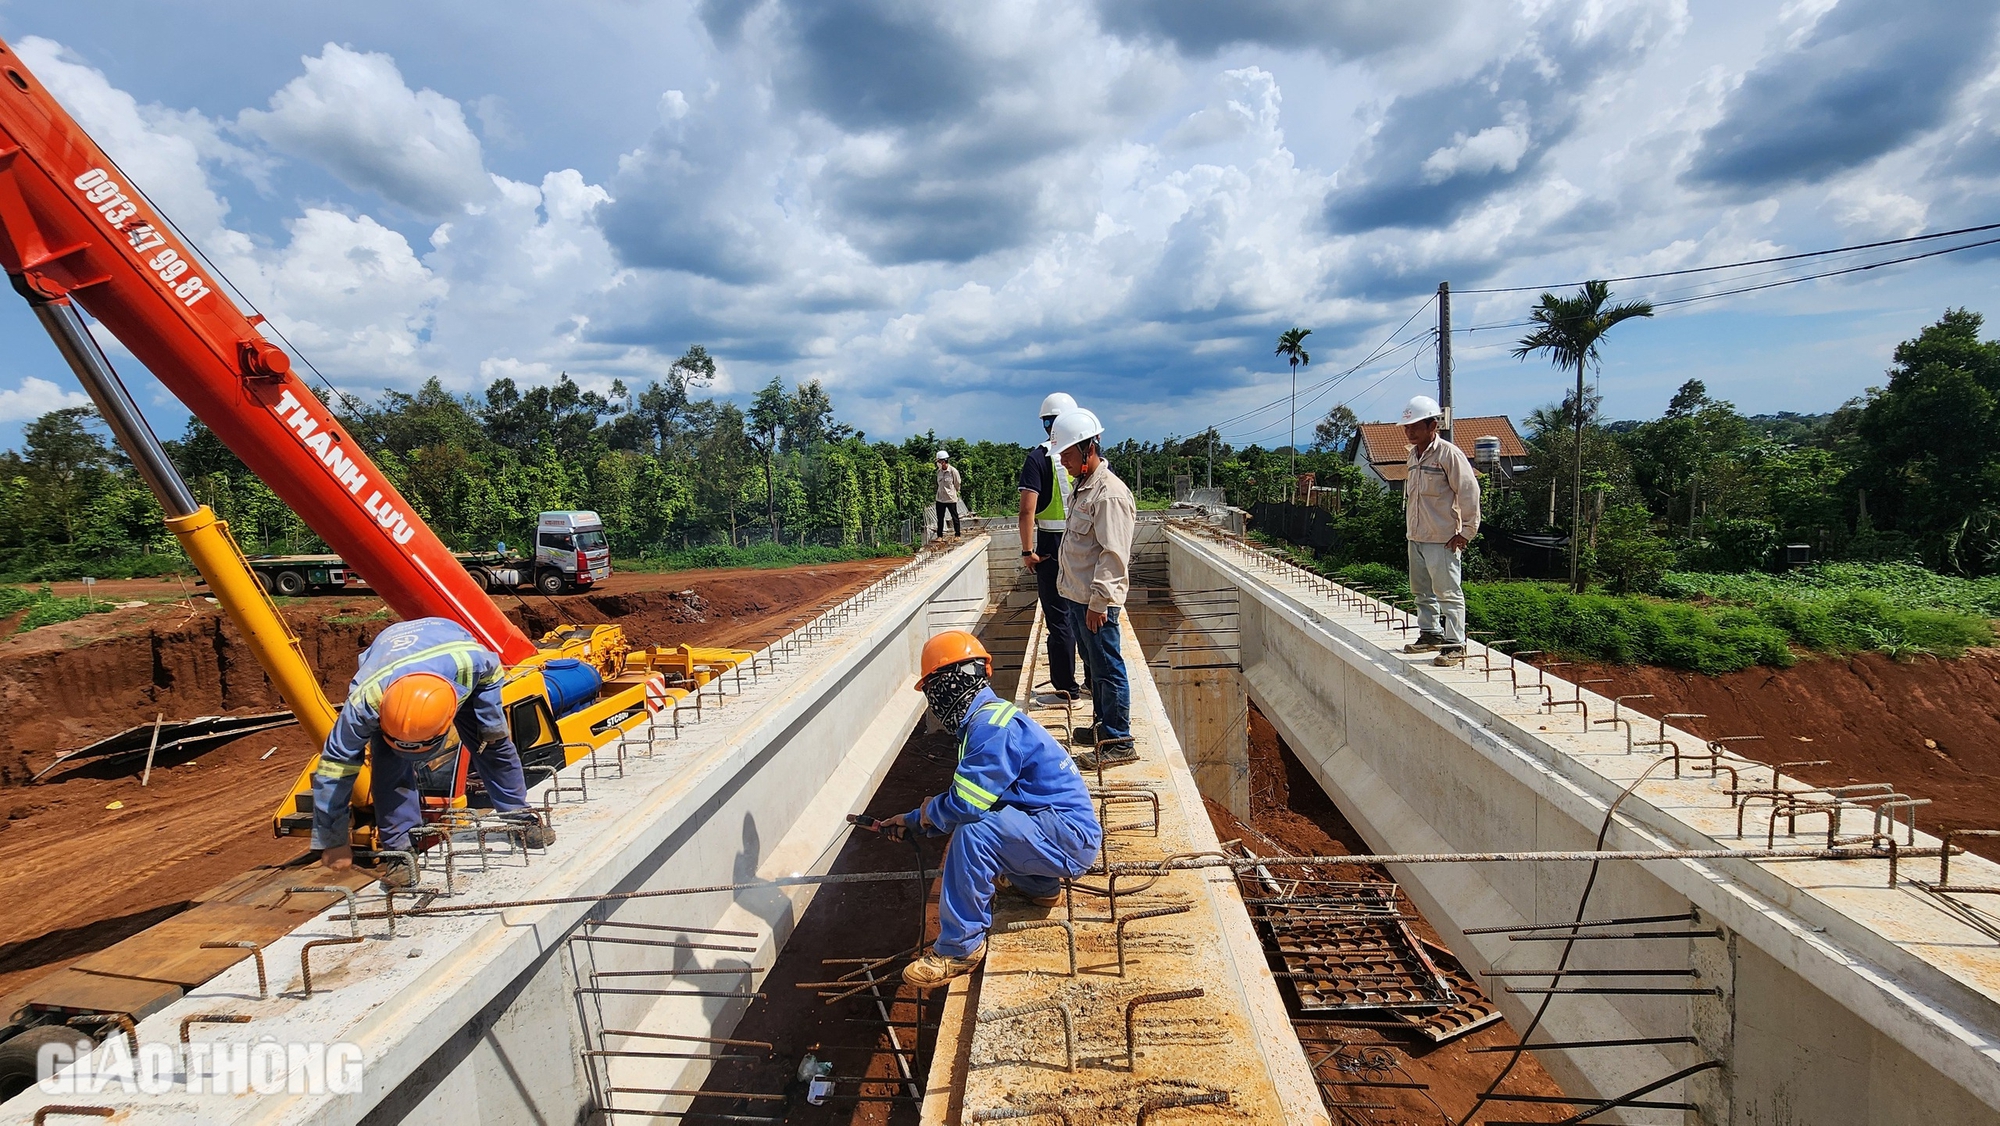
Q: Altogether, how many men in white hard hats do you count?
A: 4